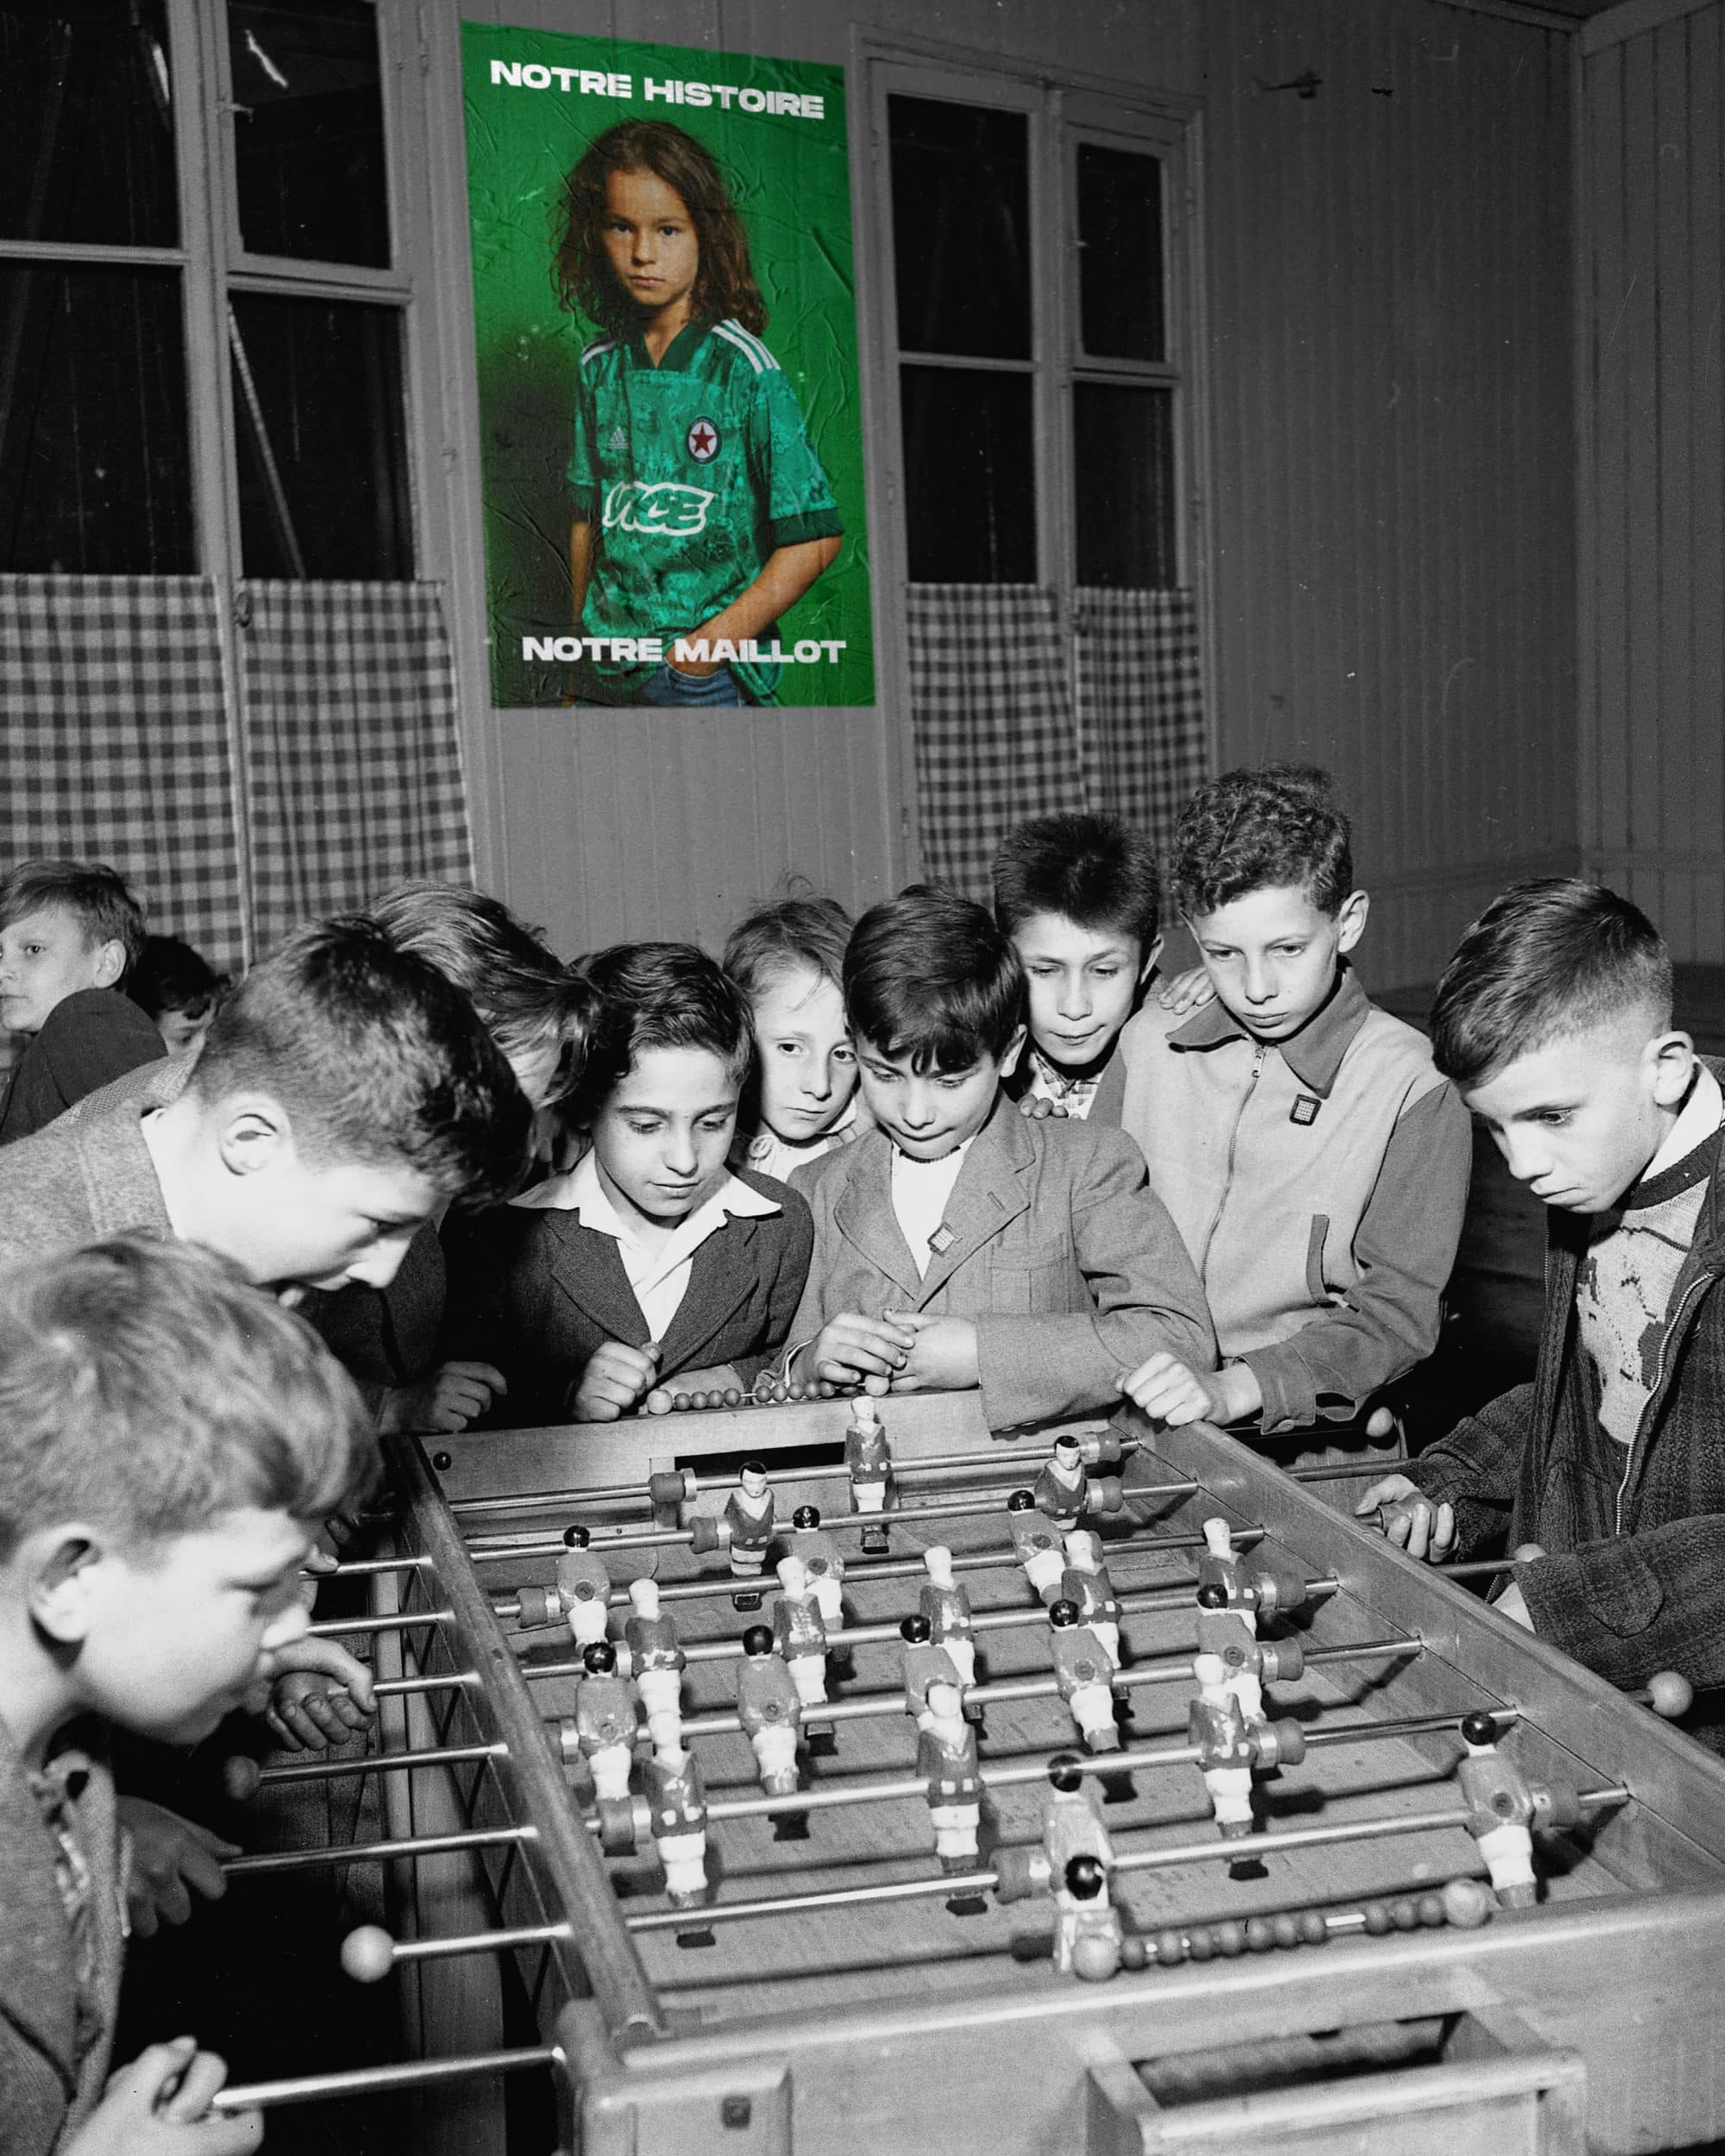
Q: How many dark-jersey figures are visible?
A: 11